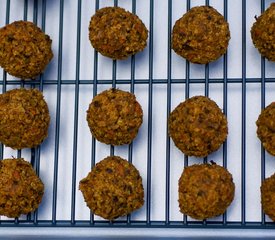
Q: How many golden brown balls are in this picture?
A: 12